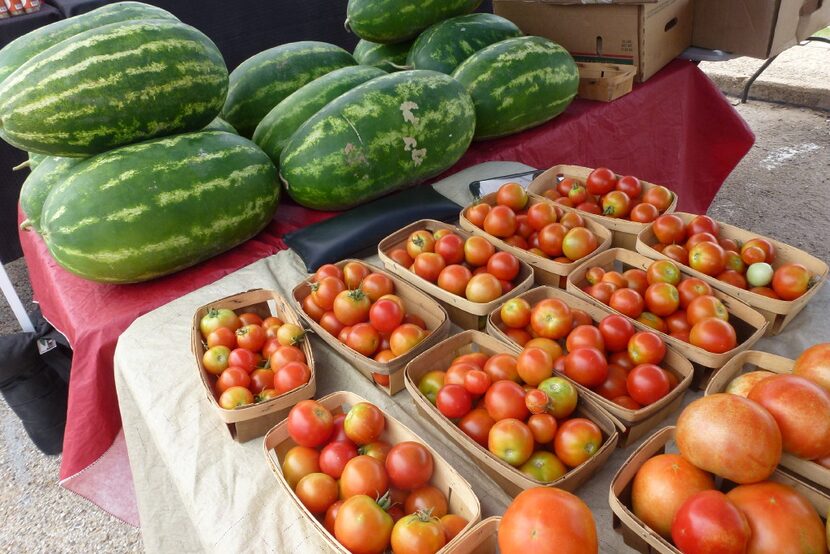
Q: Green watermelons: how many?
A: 12